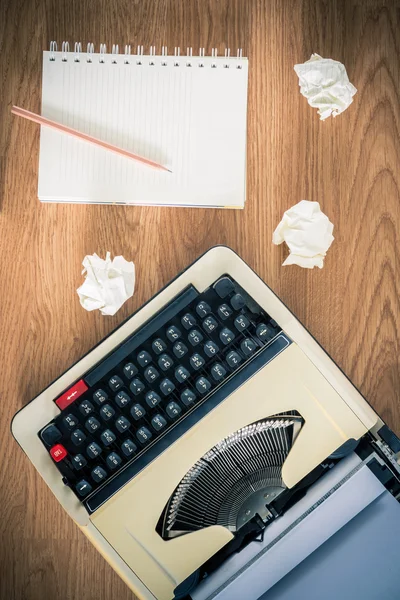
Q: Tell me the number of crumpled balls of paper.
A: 3